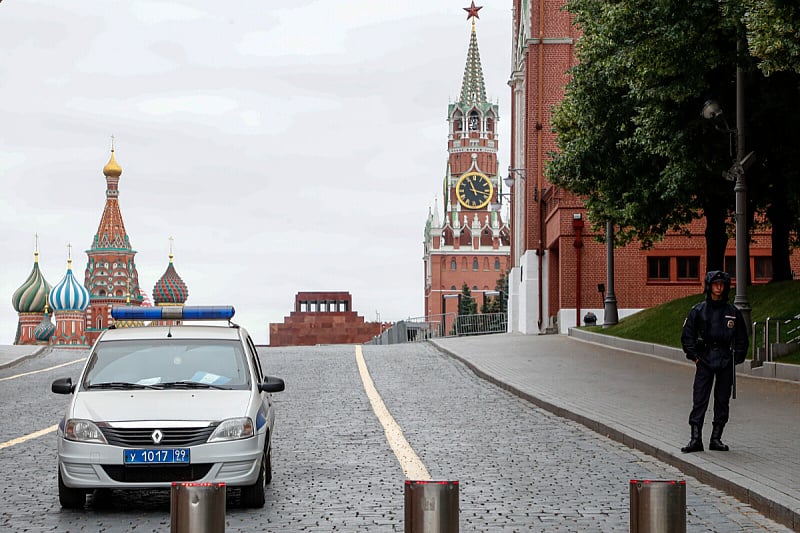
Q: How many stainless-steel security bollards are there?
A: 3